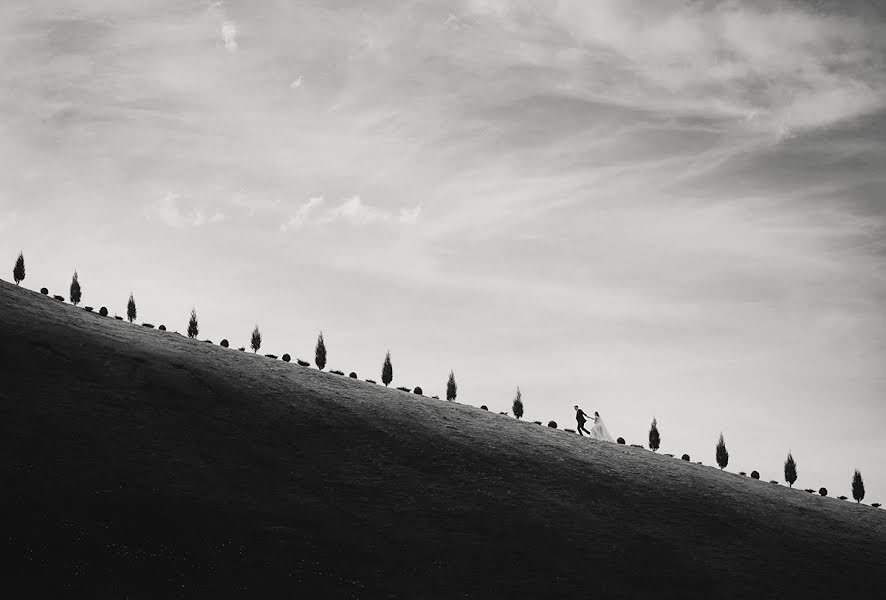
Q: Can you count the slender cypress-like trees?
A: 13